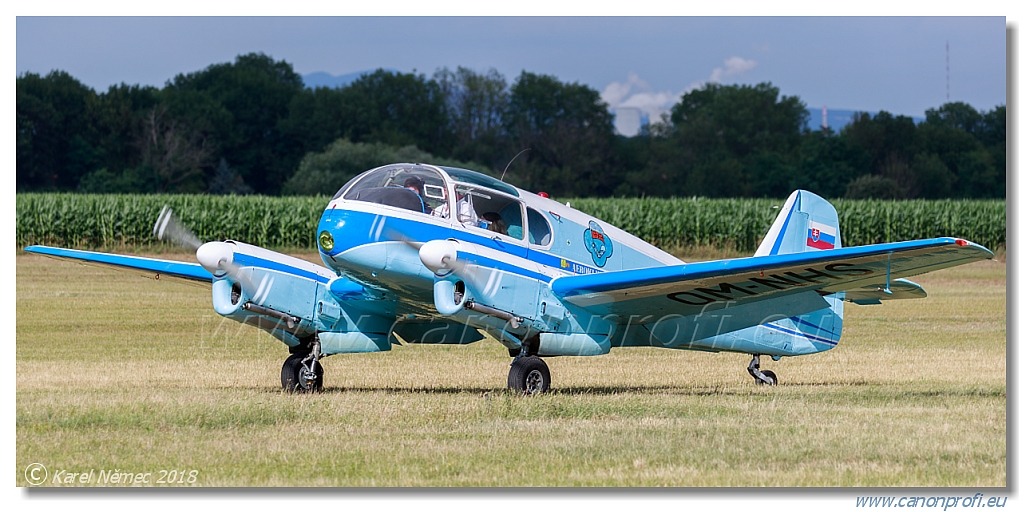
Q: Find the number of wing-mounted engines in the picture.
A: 2